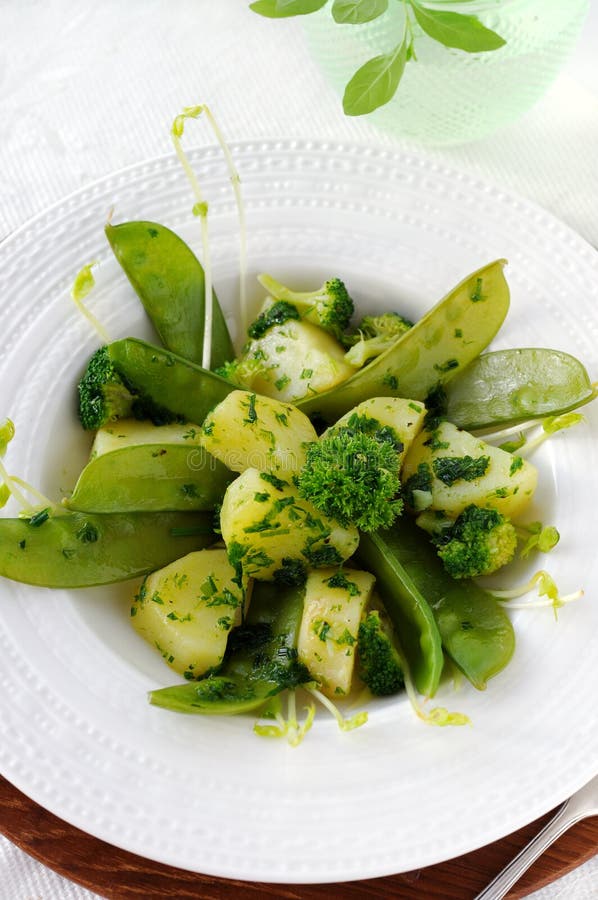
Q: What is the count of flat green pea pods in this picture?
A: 9